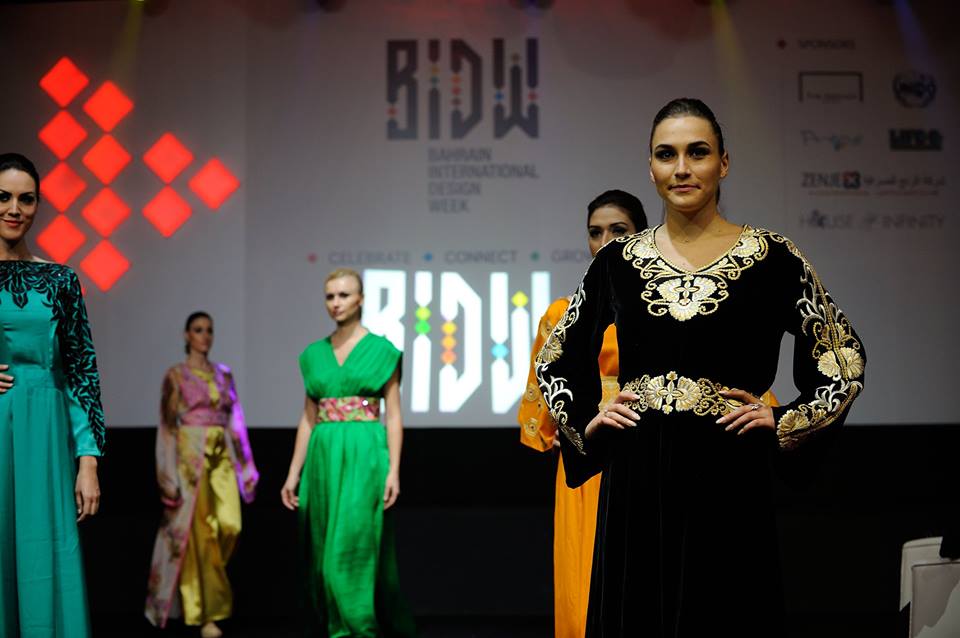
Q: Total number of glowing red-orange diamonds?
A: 11